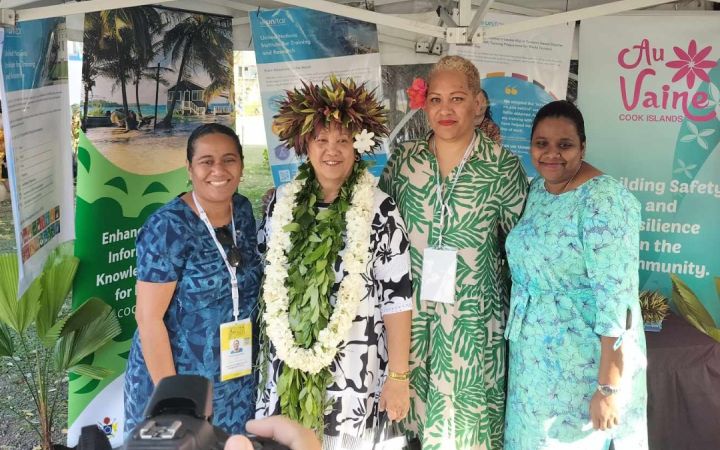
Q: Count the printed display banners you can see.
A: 5